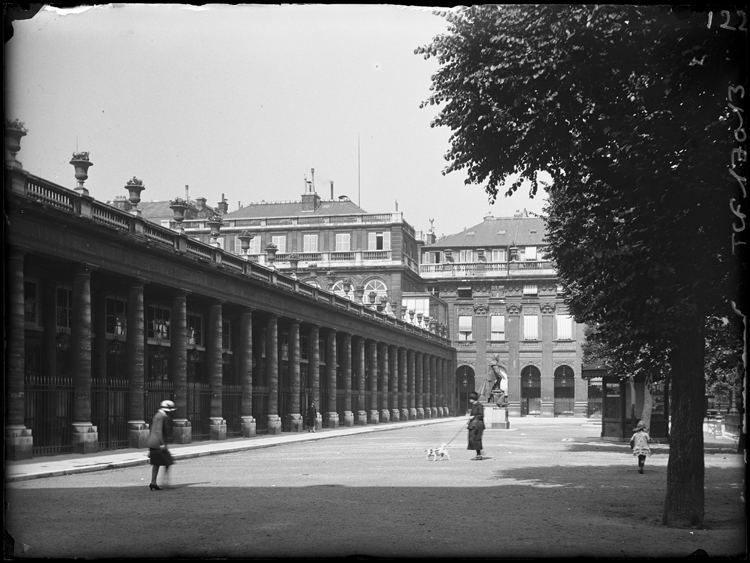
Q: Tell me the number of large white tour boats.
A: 0